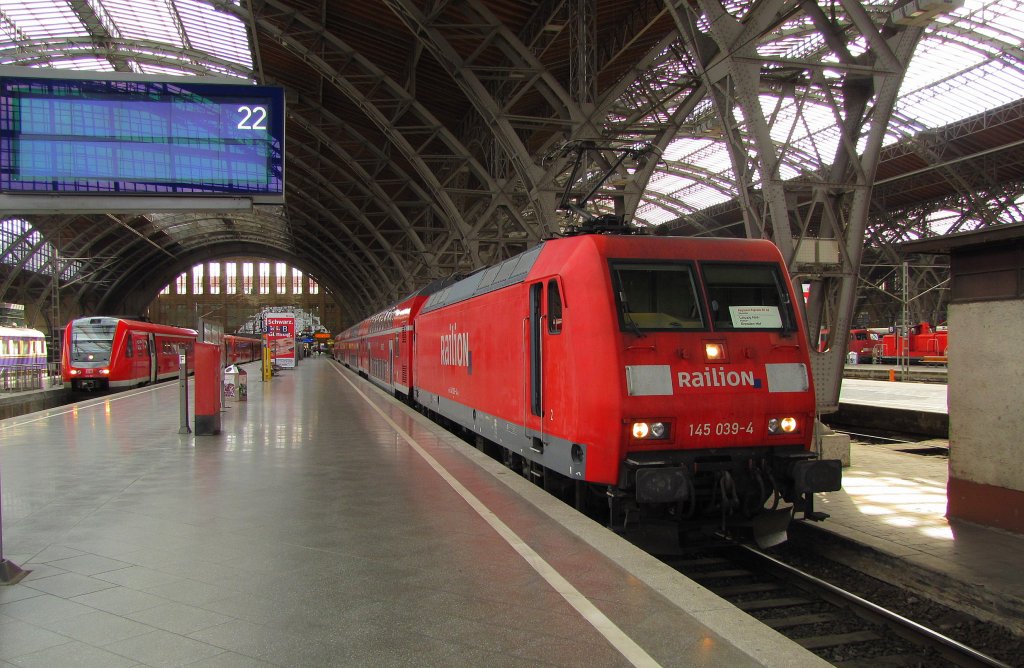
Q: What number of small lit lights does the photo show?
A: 6